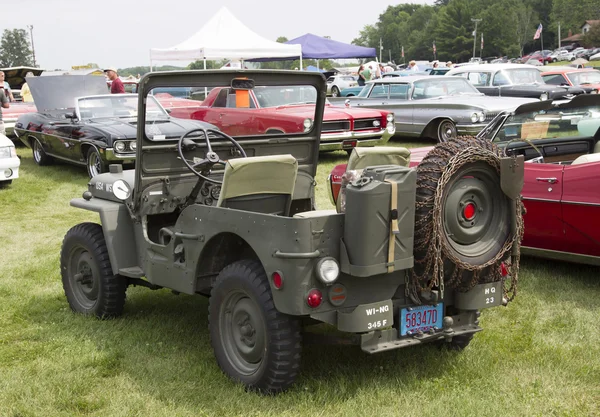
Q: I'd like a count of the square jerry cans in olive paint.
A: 1